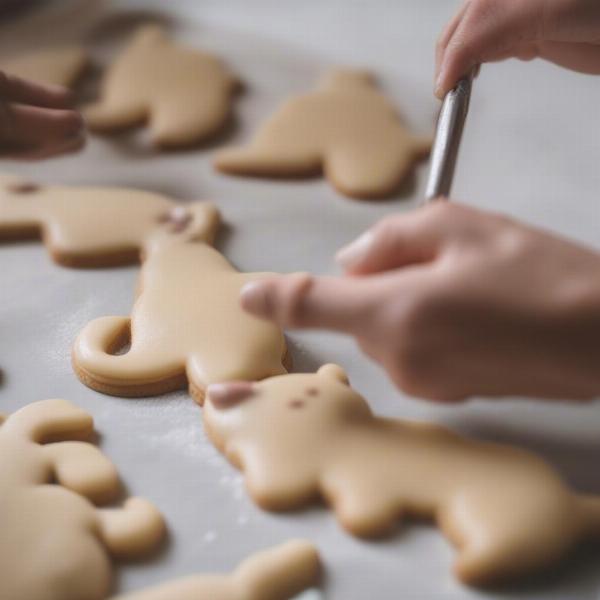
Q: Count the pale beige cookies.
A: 8